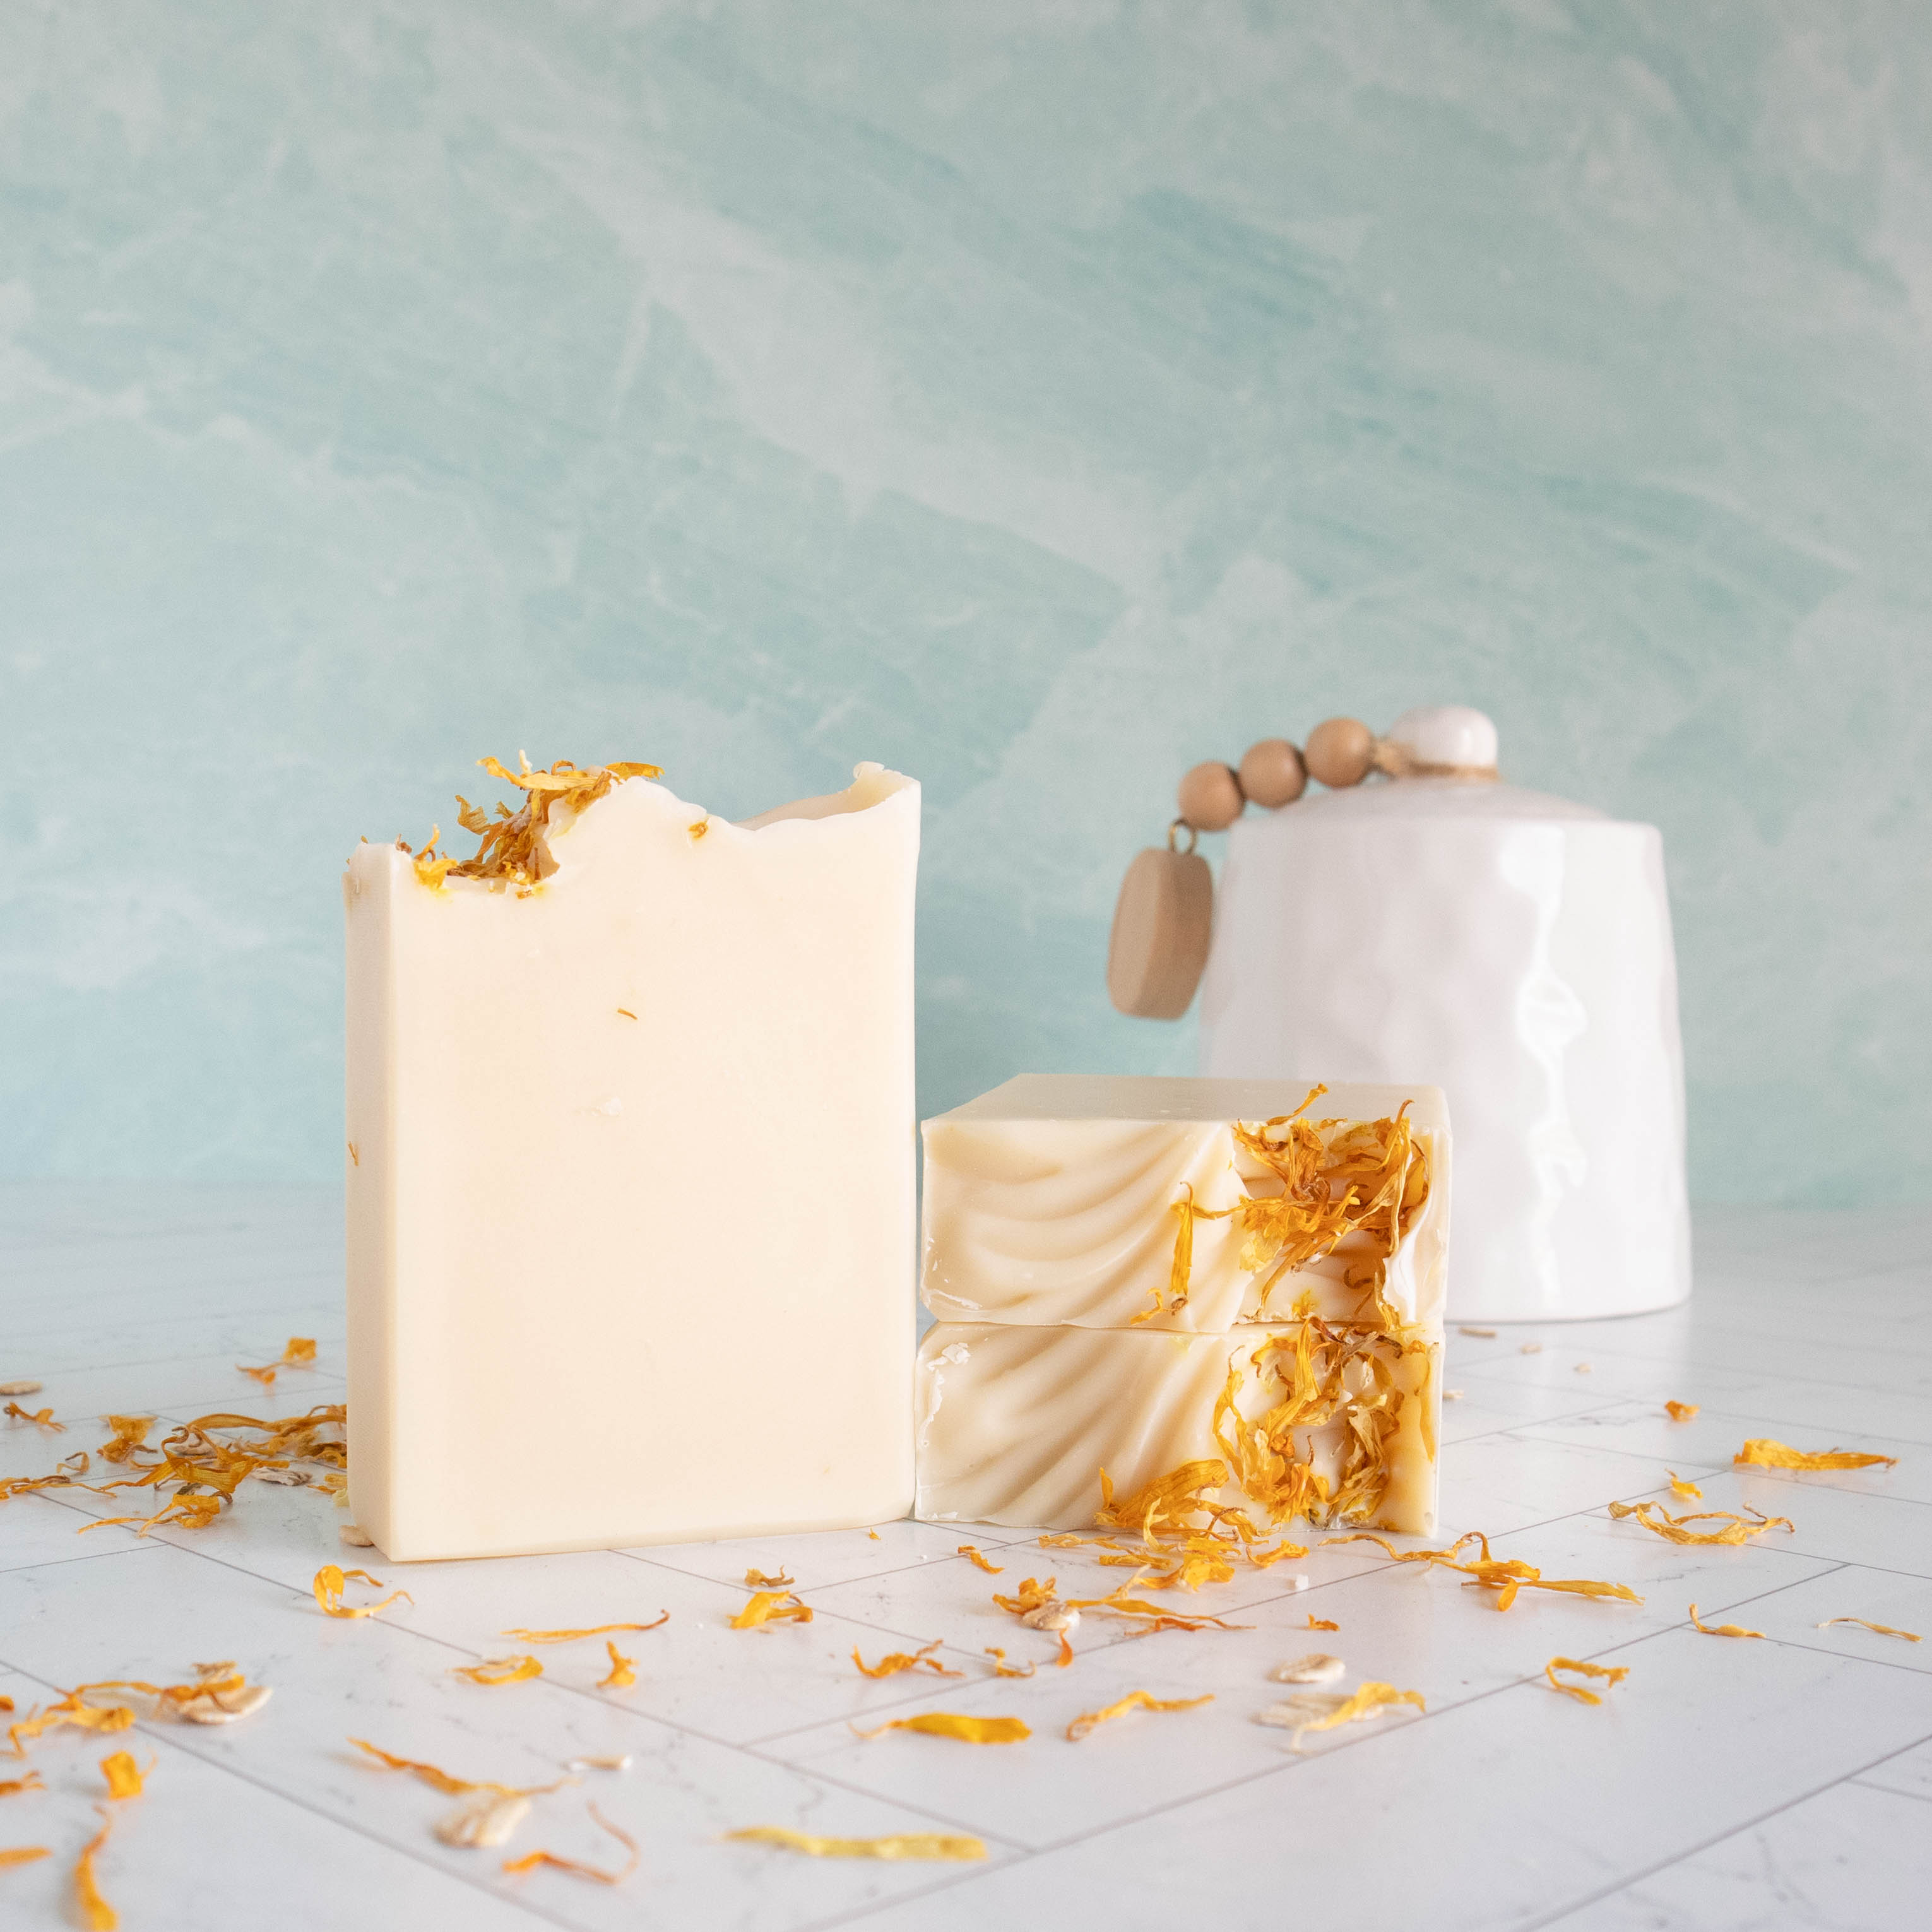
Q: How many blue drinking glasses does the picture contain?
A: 0